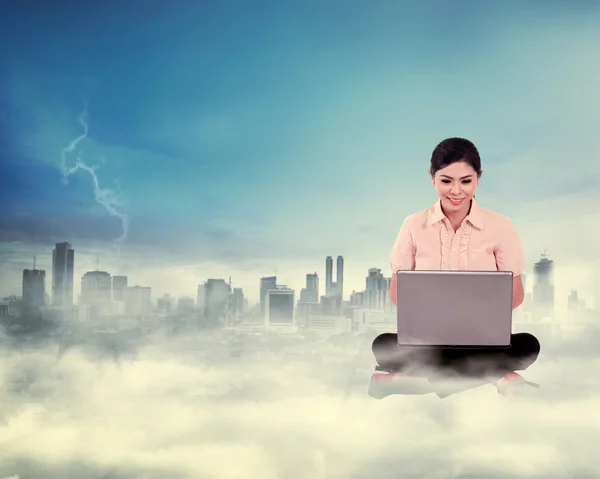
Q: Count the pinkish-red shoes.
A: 2